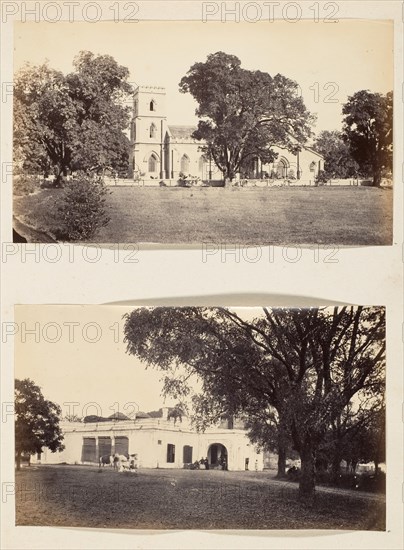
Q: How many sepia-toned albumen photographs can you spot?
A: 2